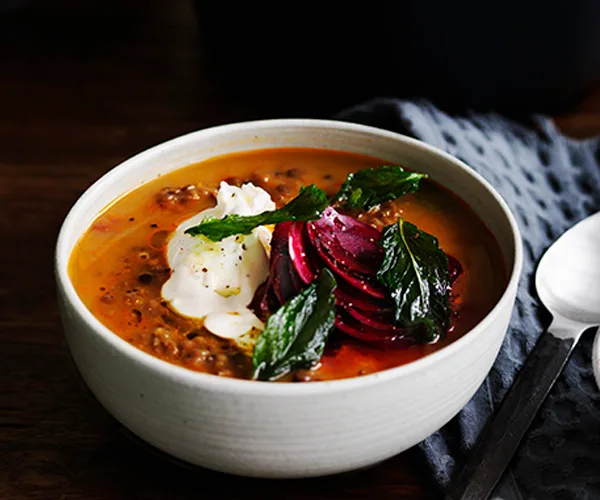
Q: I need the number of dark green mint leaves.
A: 4